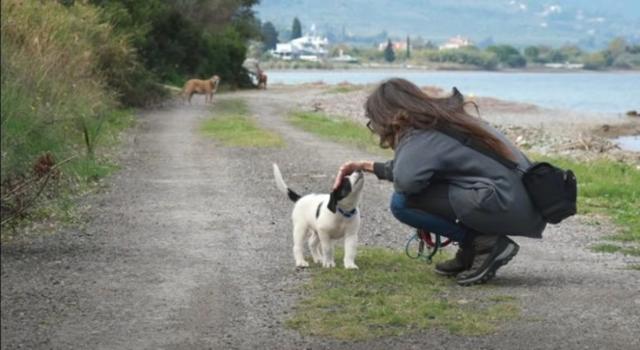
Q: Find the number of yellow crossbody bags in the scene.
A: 0